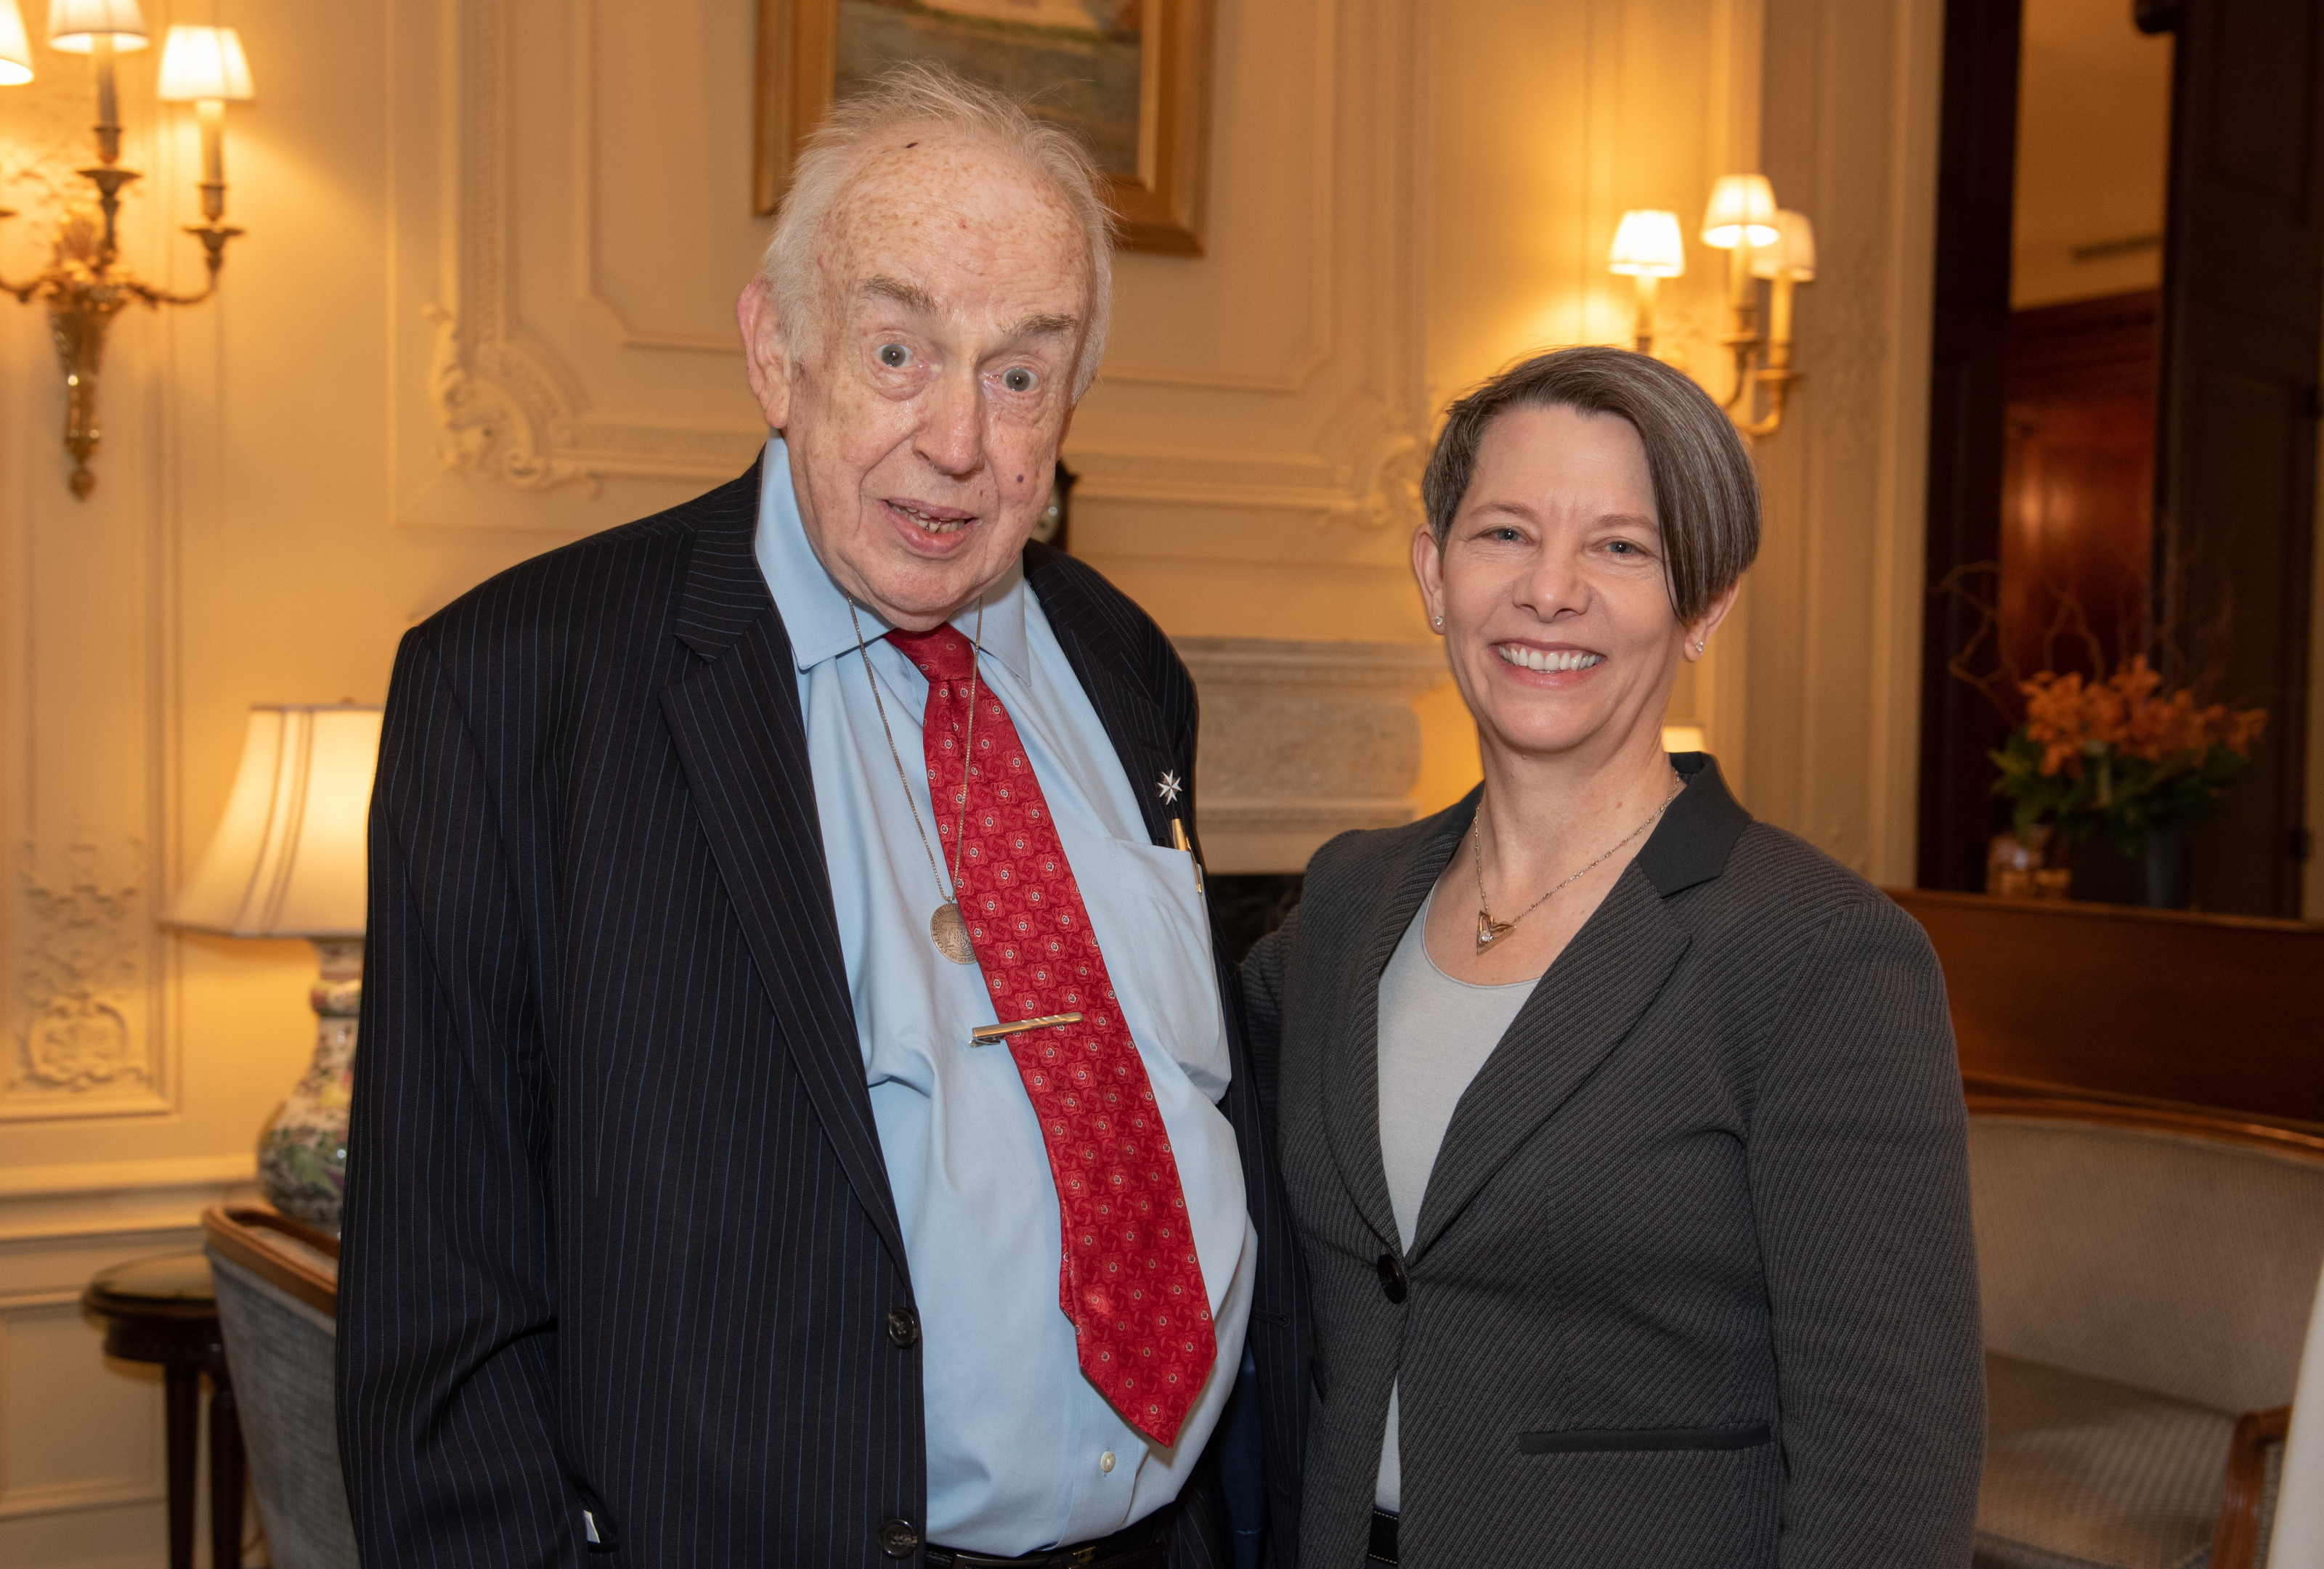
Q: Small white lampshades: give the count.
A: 6